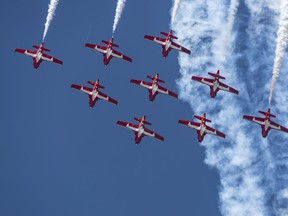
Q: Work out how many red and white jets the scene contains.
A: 9